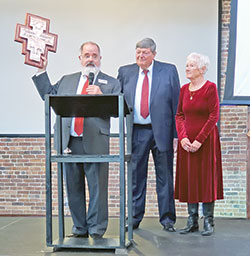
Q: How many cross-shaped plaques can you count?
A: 1